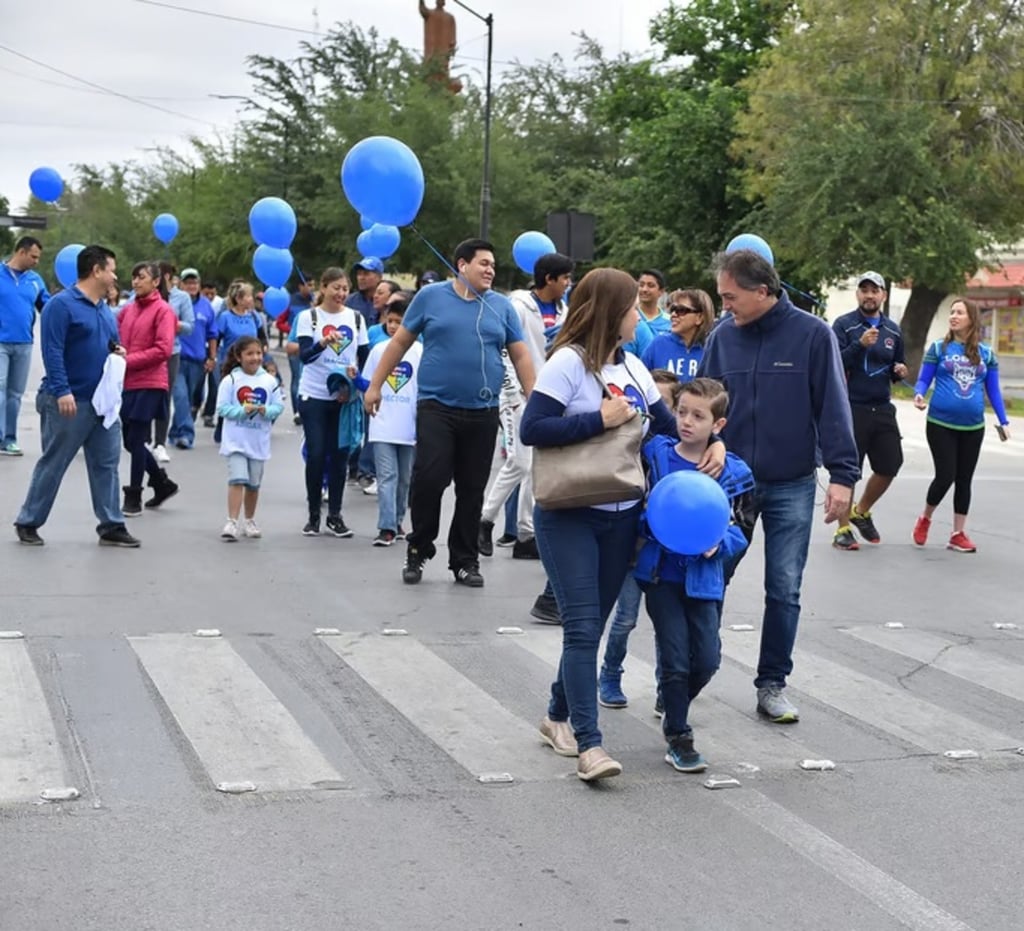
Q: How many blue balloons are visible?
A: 12